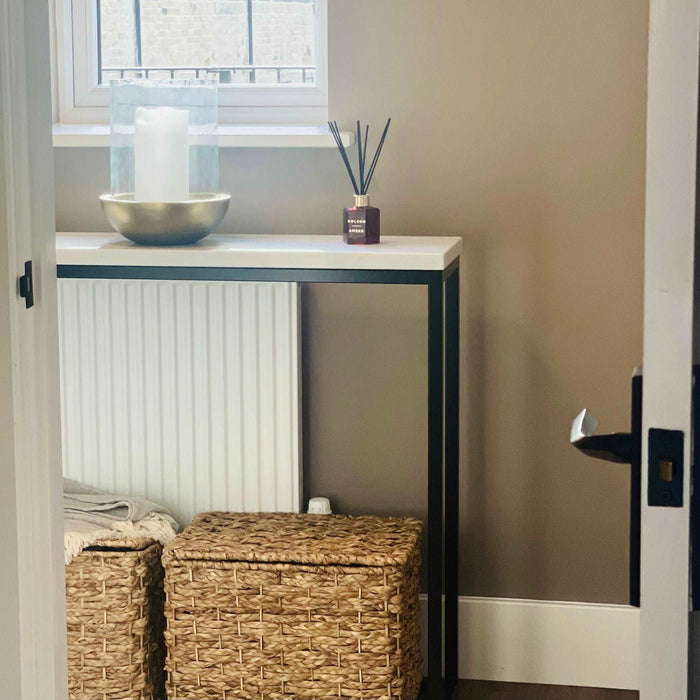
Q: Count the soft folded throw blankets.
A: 1